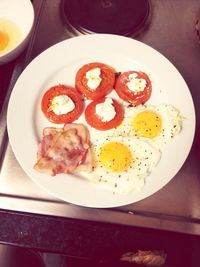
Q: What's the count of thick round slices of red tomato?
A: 4